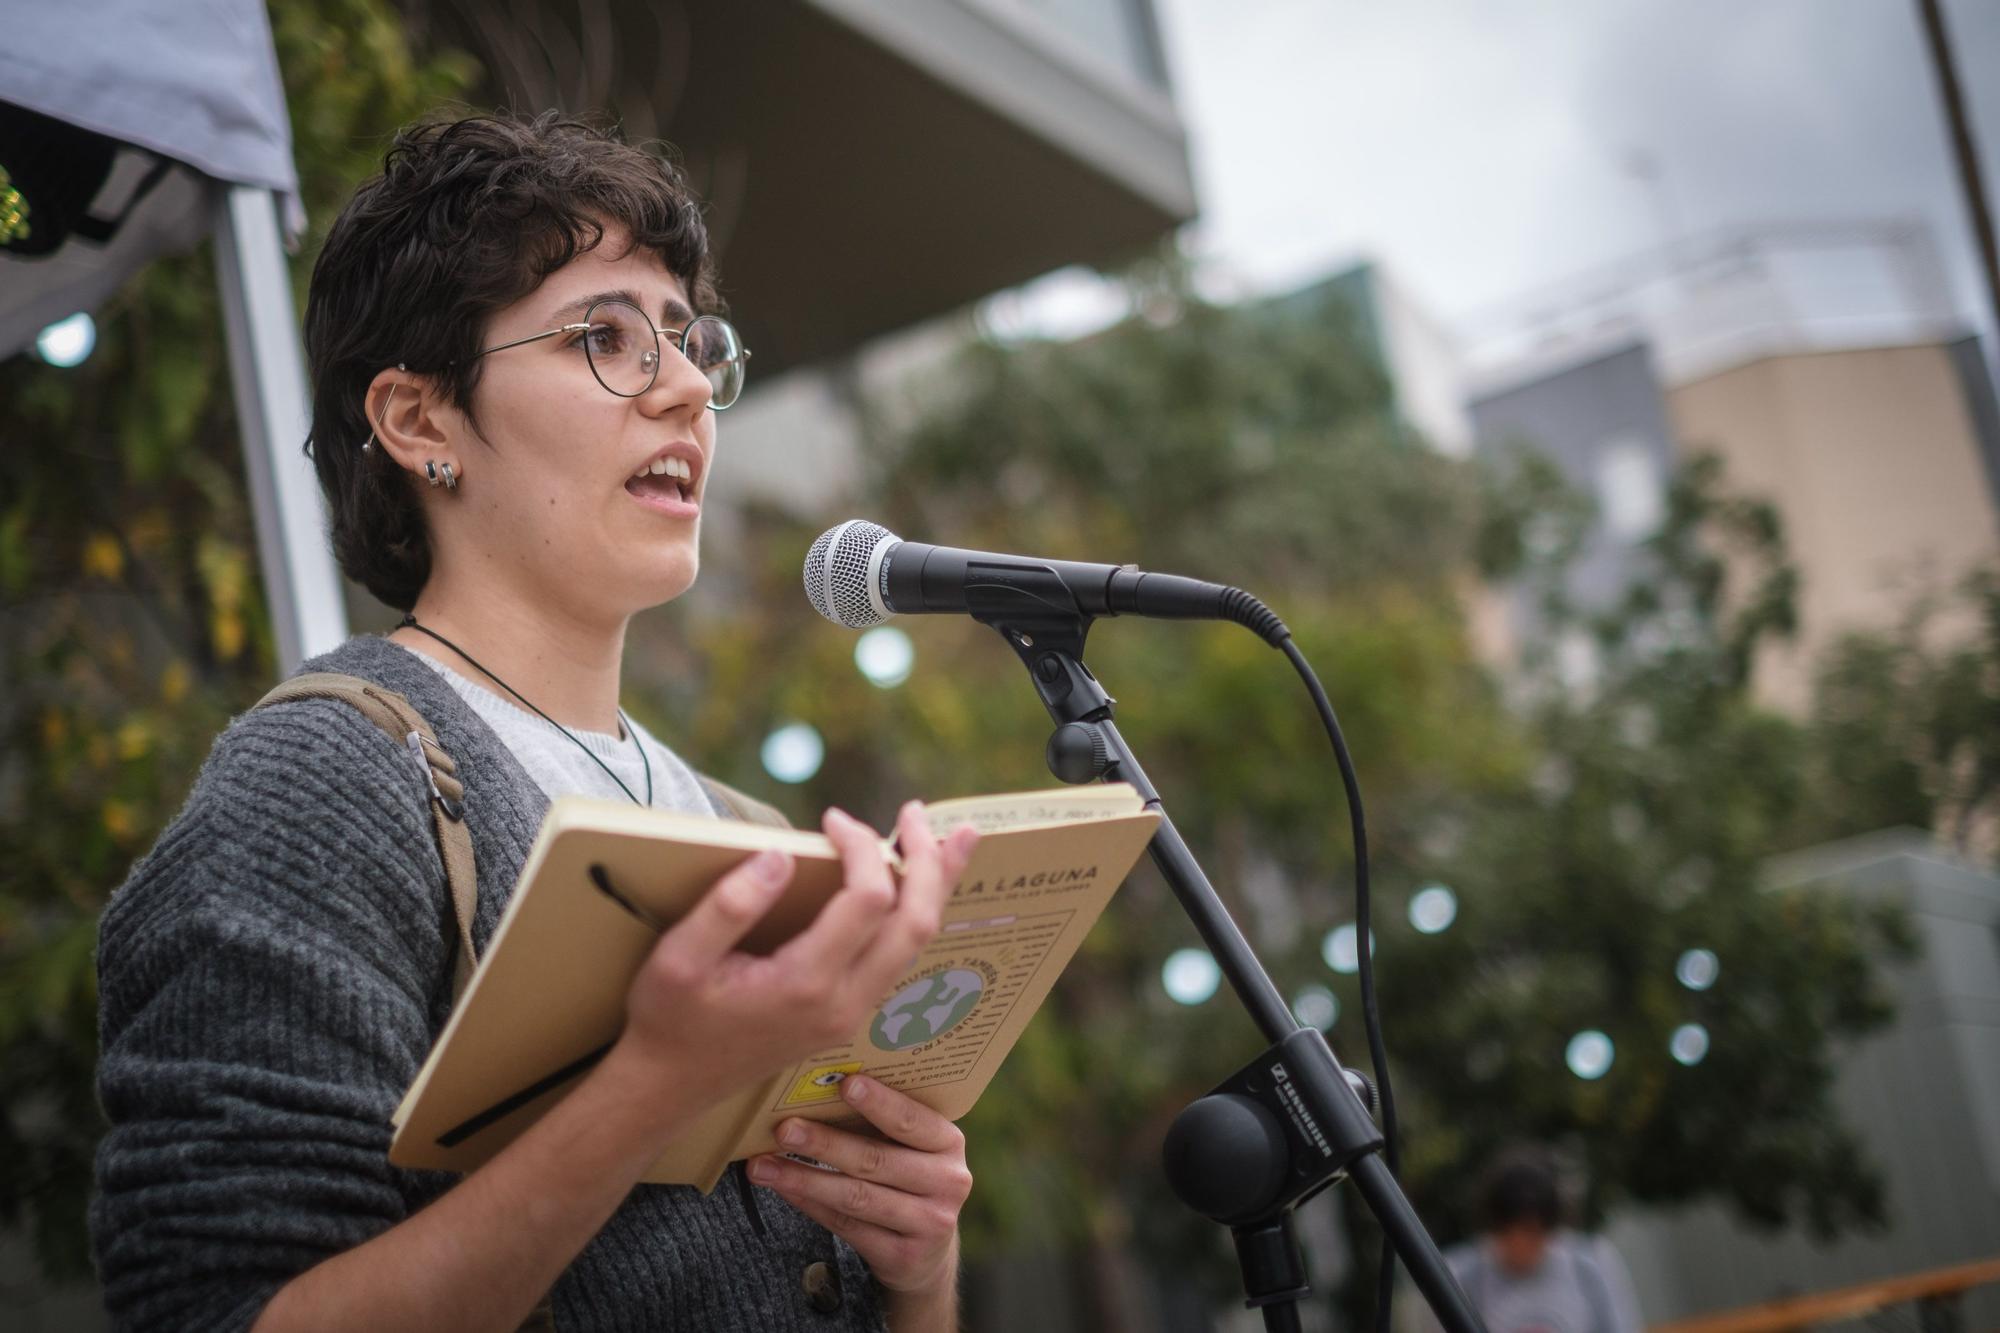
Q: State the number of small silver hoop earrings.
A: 2